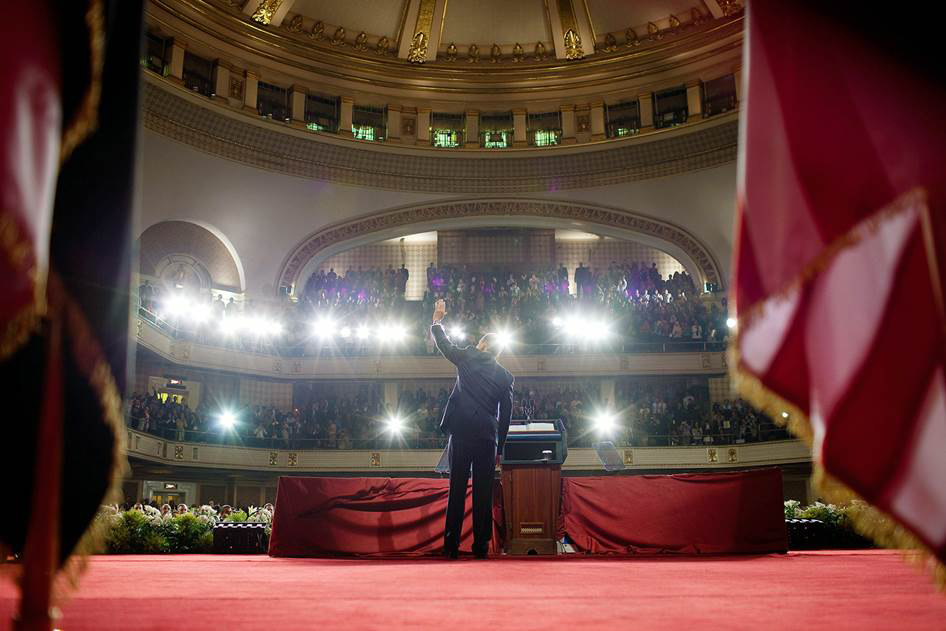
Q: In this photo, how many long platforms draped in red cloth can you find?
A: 2